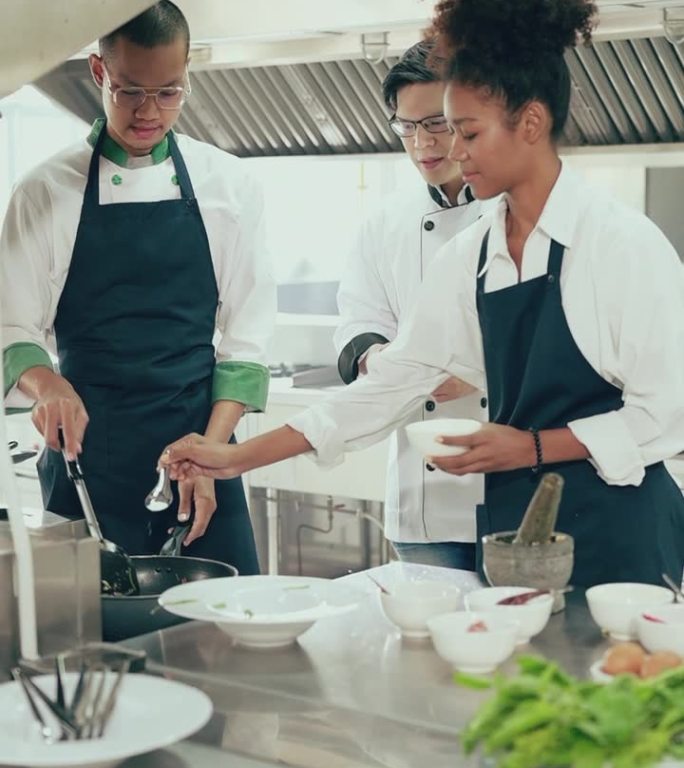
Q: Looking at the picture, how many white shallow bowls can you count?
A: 2